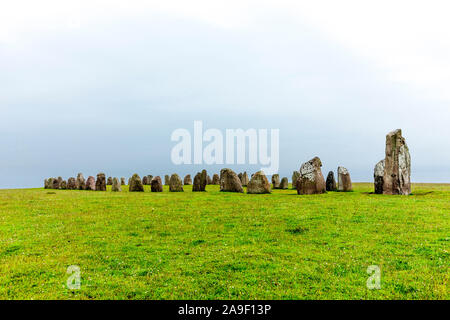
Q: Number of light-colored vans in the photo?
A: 0